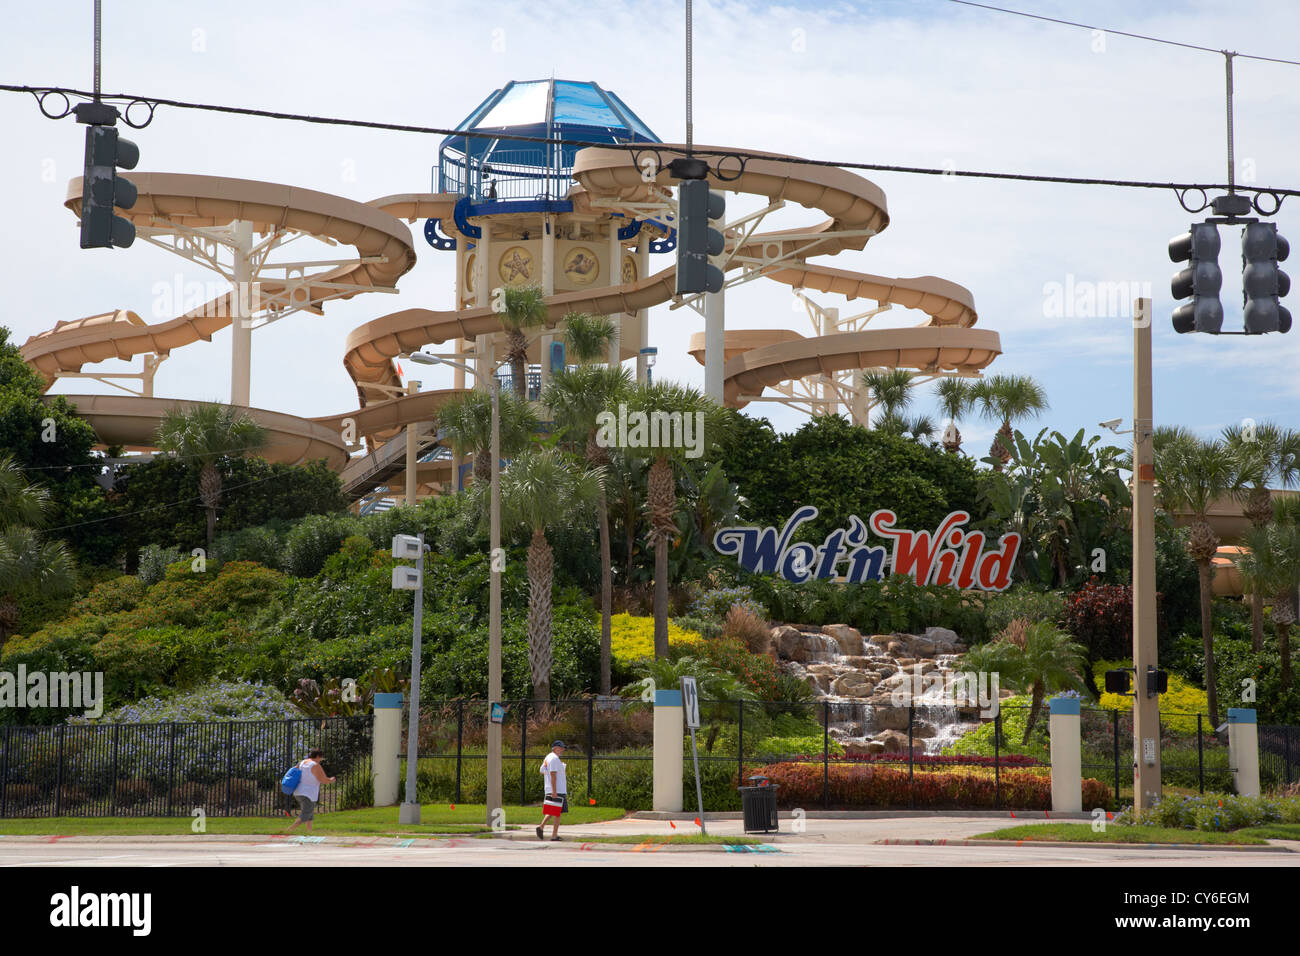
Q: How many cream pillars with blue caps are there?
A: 4